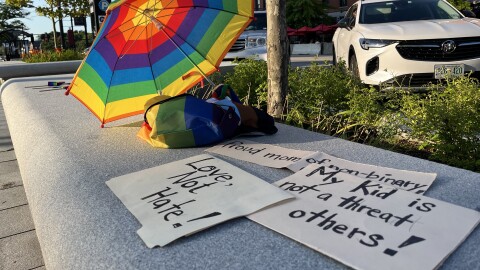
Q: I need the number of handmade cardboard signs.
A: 3